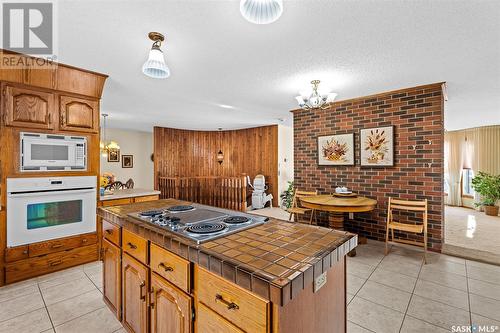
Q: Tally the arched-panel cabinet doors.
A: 5